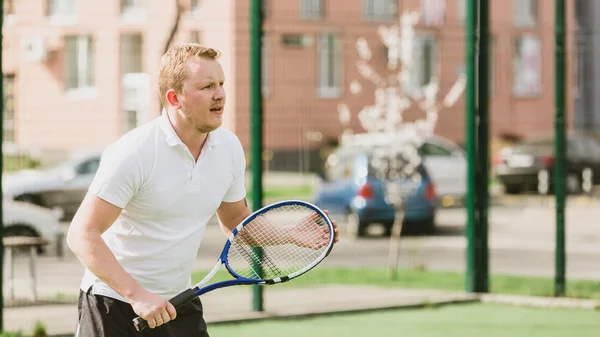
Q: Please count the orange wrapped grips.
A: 0